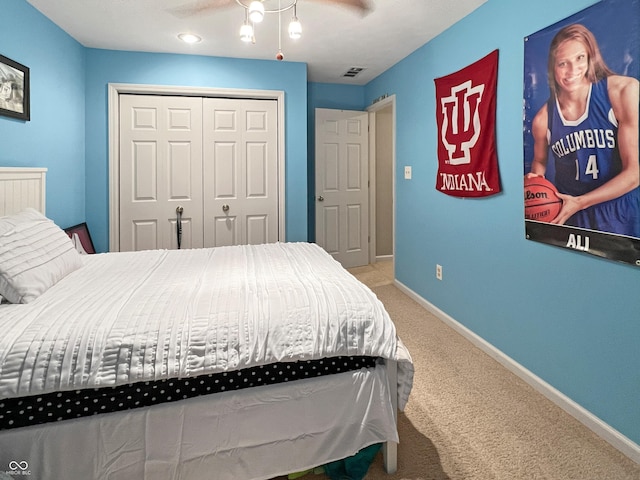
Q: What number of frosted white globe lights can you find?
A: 3